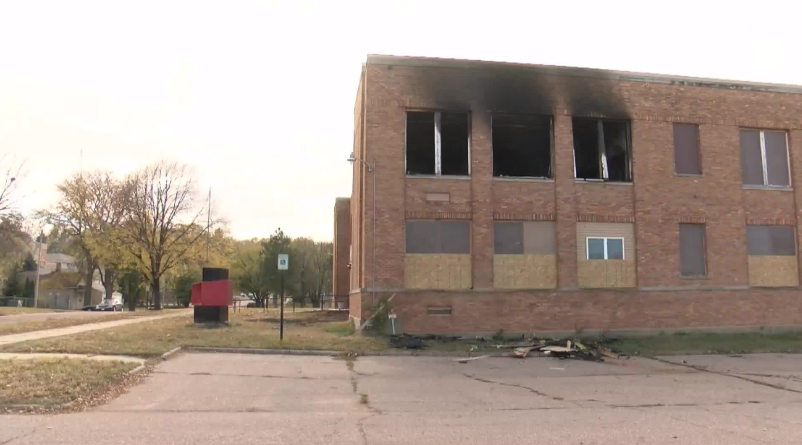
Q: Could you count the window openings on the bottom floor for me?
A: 5